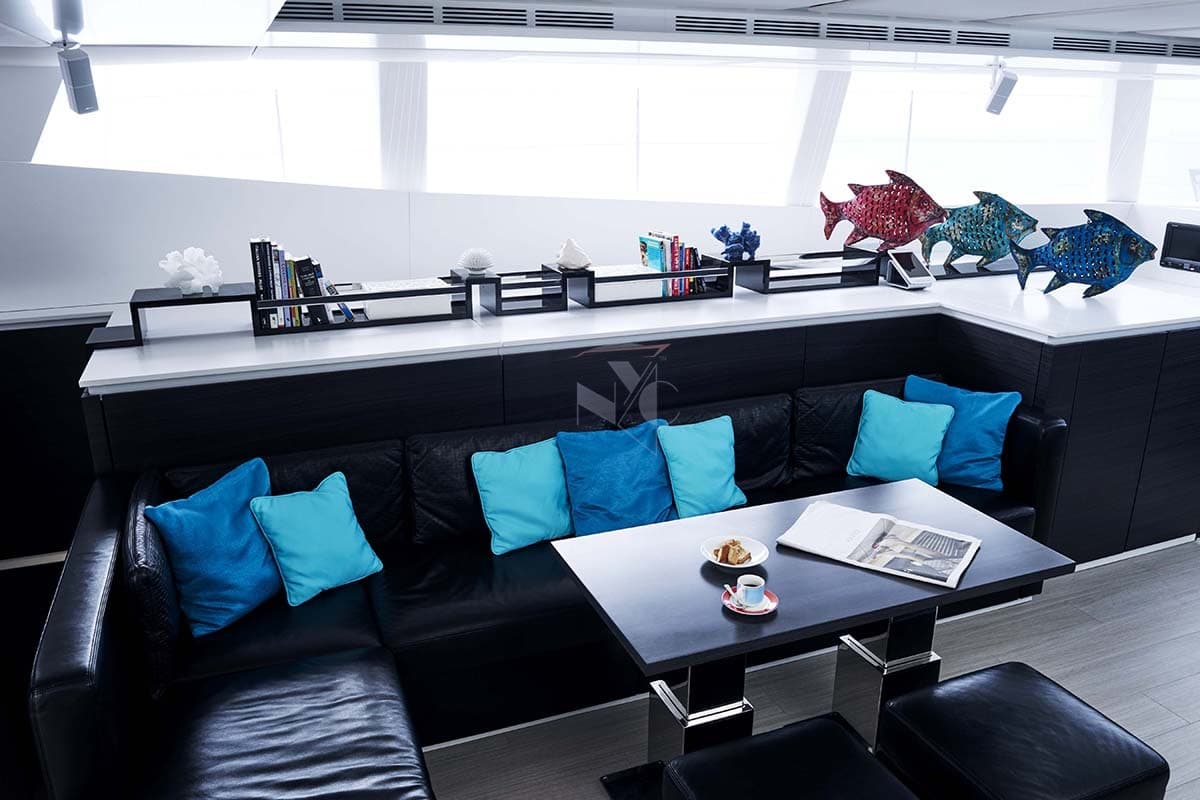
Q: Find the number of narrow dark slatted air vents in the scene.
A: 12